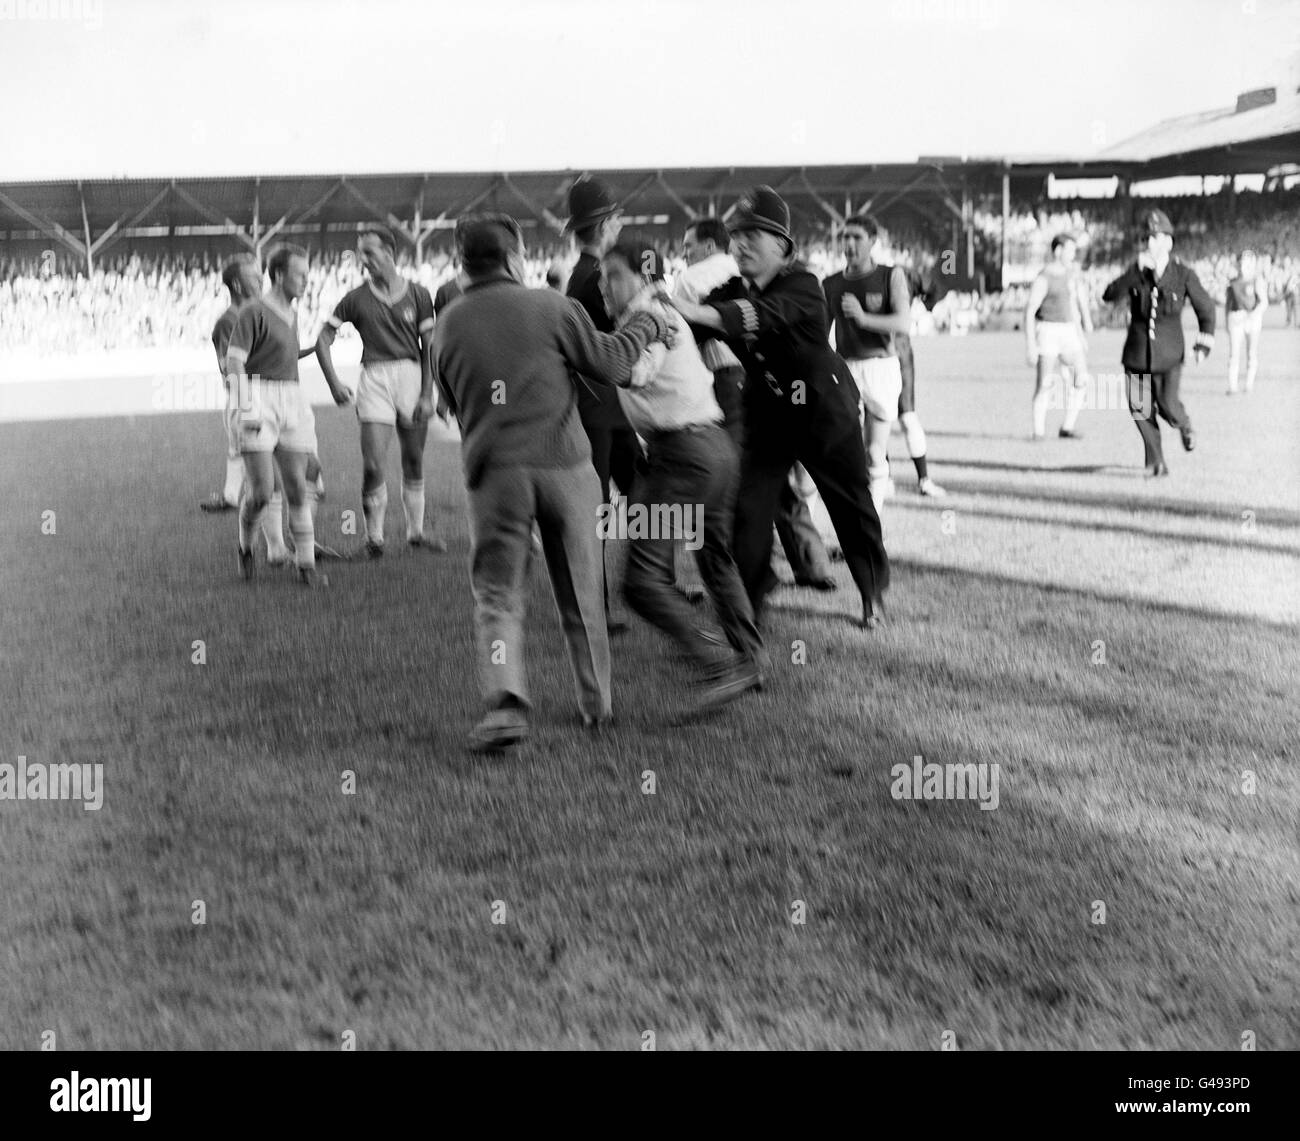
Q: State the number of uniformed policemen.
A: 3